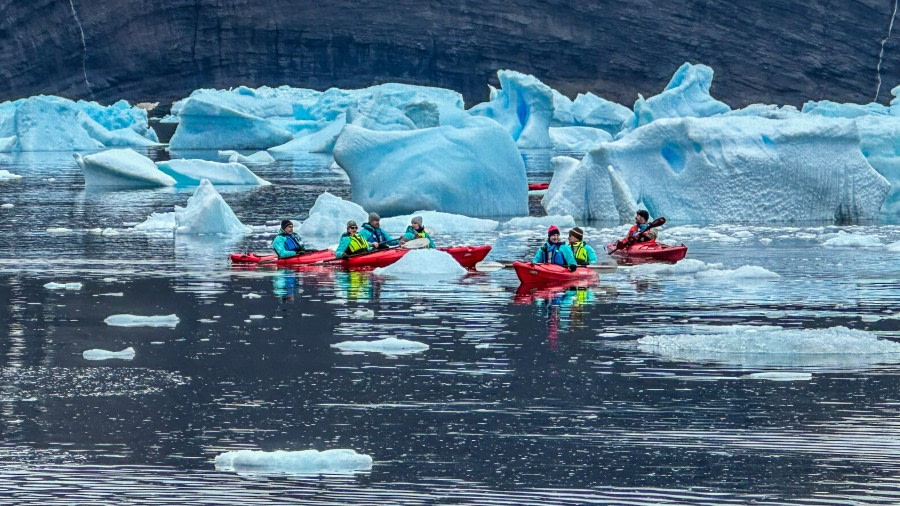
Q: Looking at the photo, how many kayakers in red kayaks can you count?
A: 7